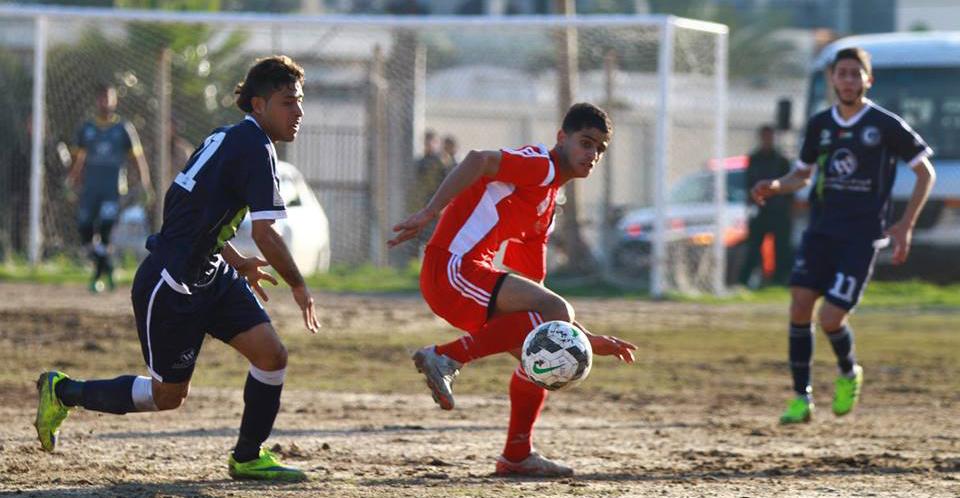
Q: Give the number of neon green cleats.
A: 4